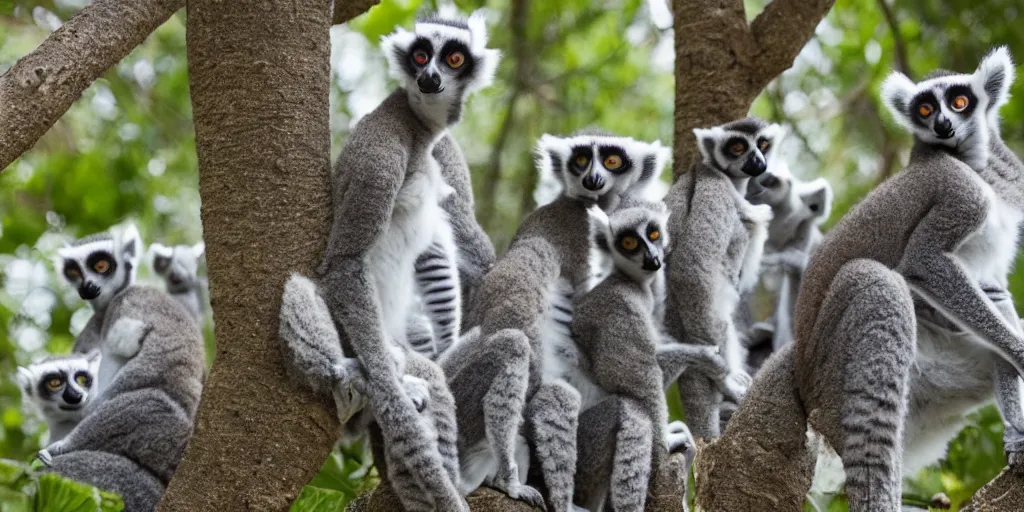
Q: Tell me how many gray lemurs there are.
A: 9